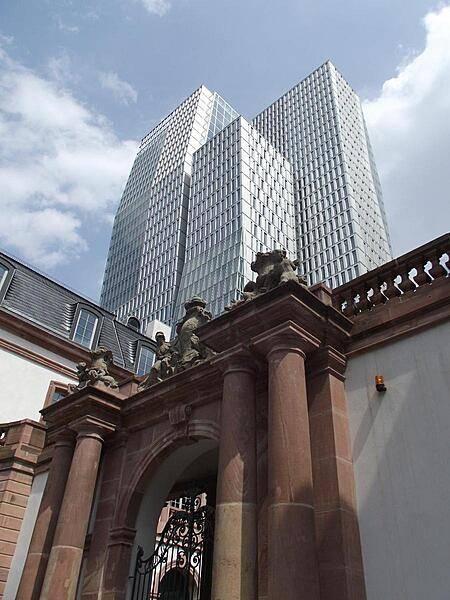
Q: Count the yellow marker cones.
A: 0